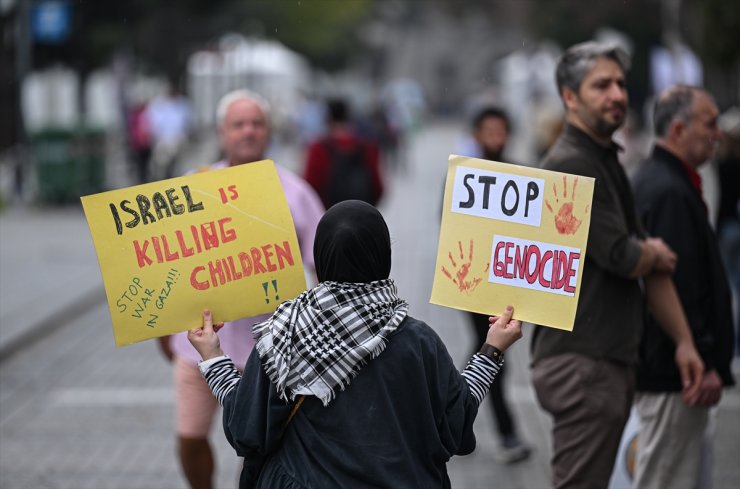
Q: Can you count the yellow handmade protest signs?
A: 2